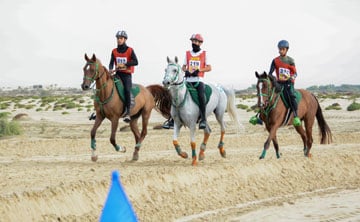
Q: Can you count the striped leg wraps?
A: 4